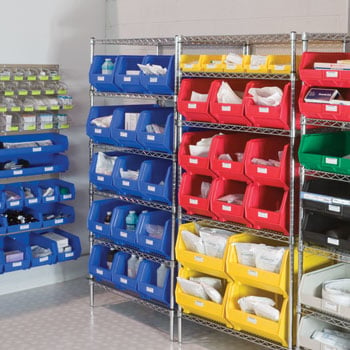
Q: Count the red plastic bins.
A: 11